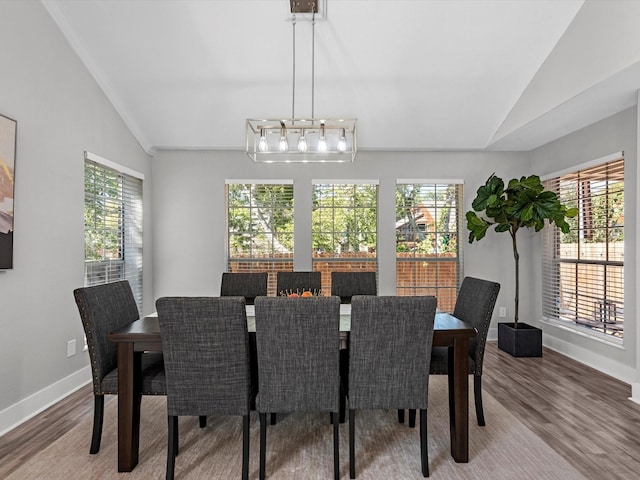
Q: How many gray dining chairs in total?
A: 8